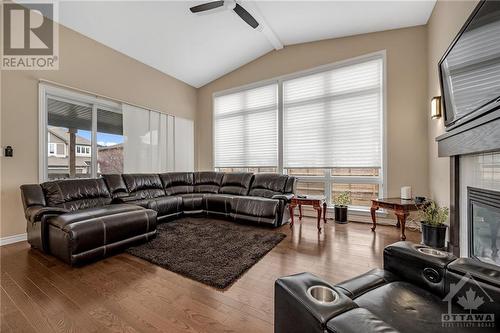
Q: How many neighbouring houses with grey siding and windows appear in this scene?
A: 1